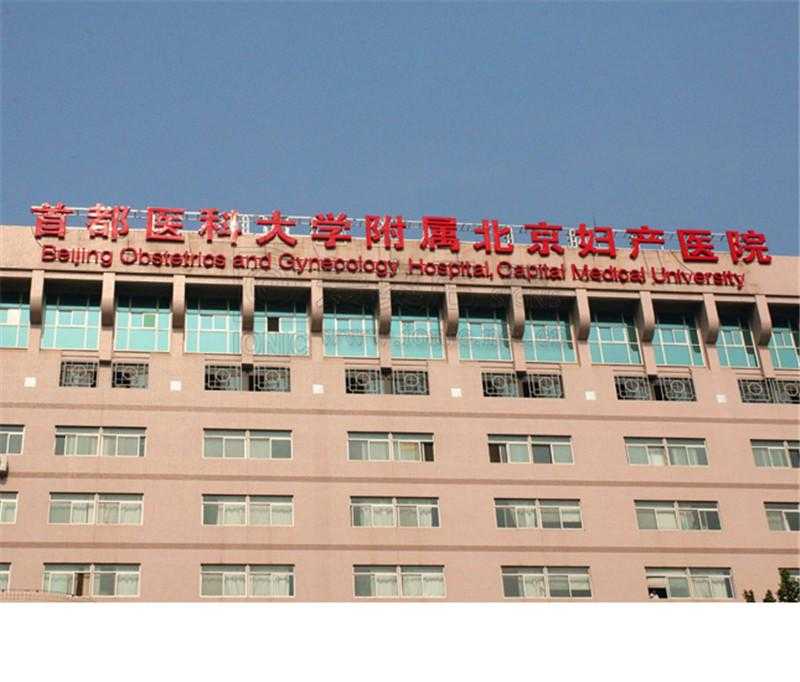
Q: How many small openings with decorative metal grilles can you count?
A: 12